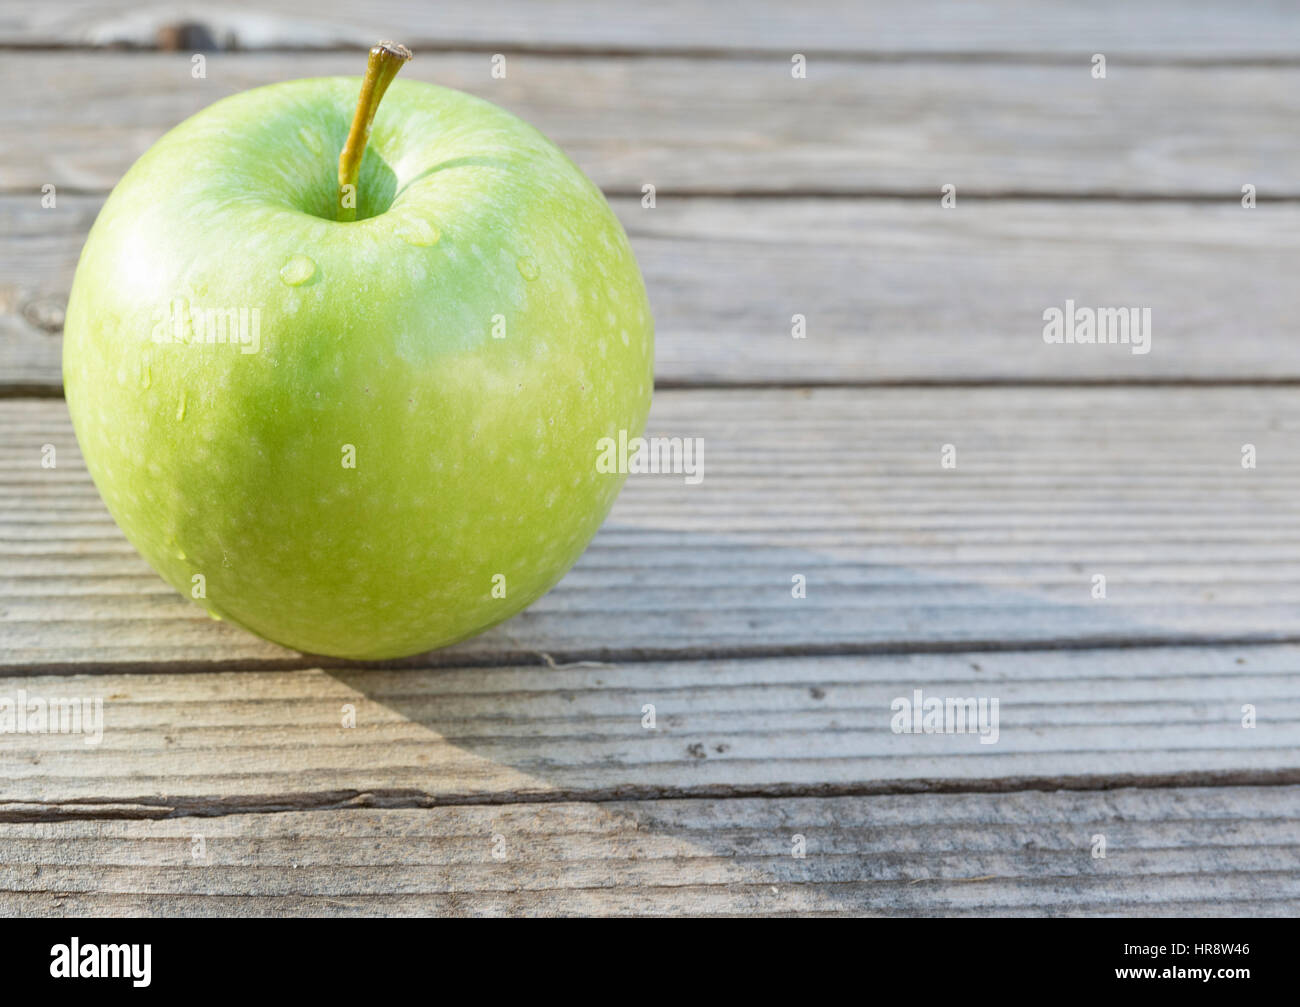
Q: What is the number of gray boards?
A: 6